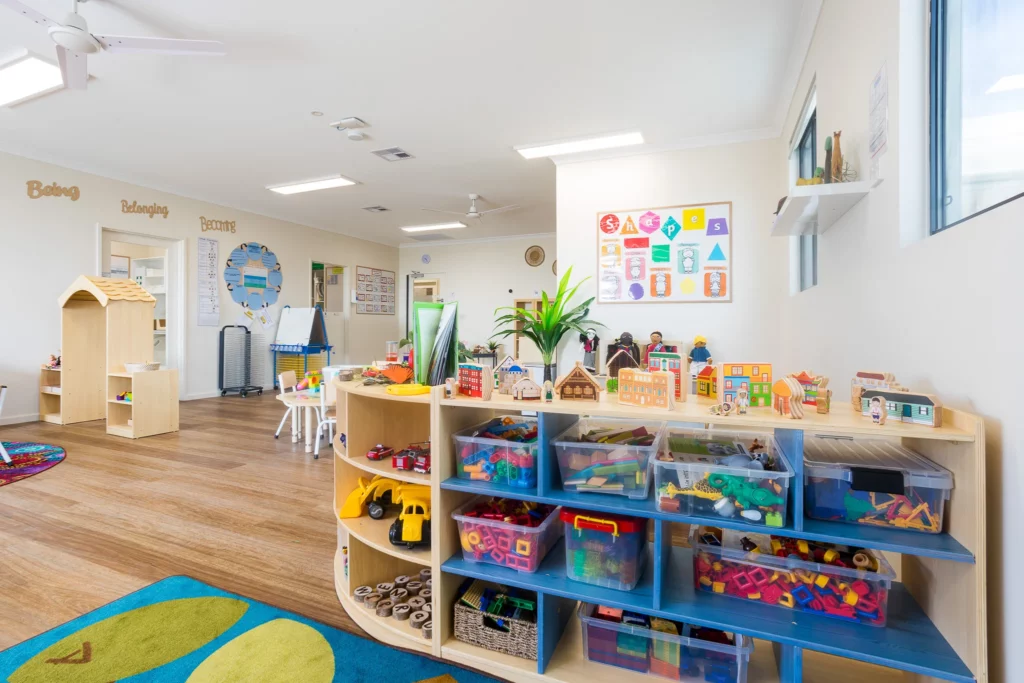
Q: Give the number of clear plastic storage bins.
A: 8